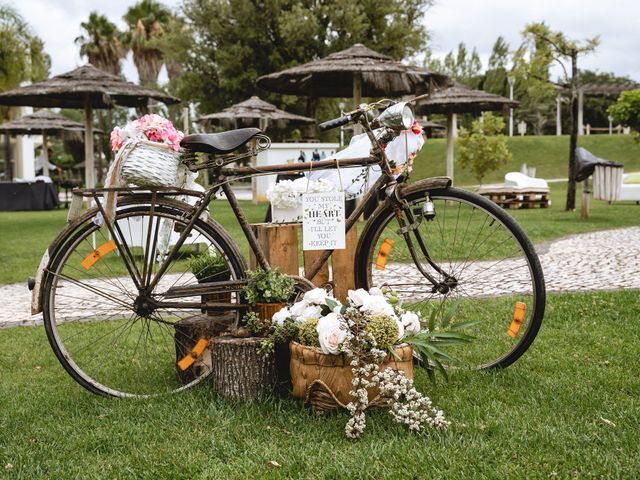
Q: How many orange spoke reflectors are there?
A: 4